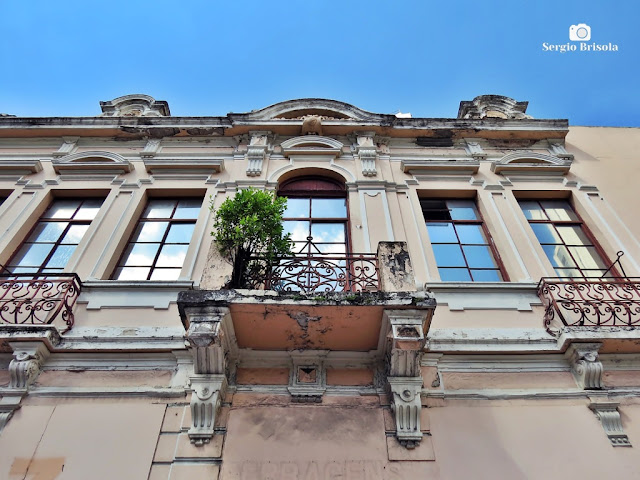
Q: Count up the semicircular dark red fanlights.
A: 1